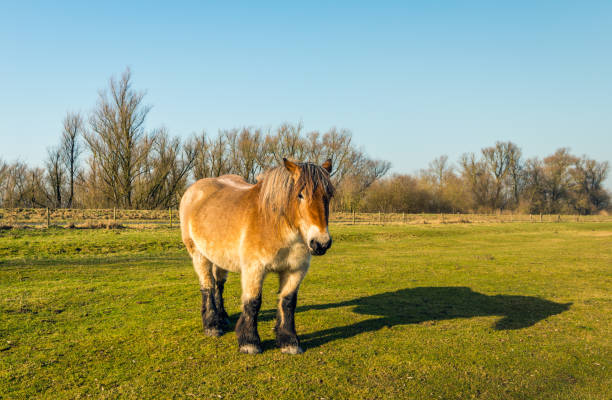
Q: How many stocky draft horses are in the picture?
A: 1